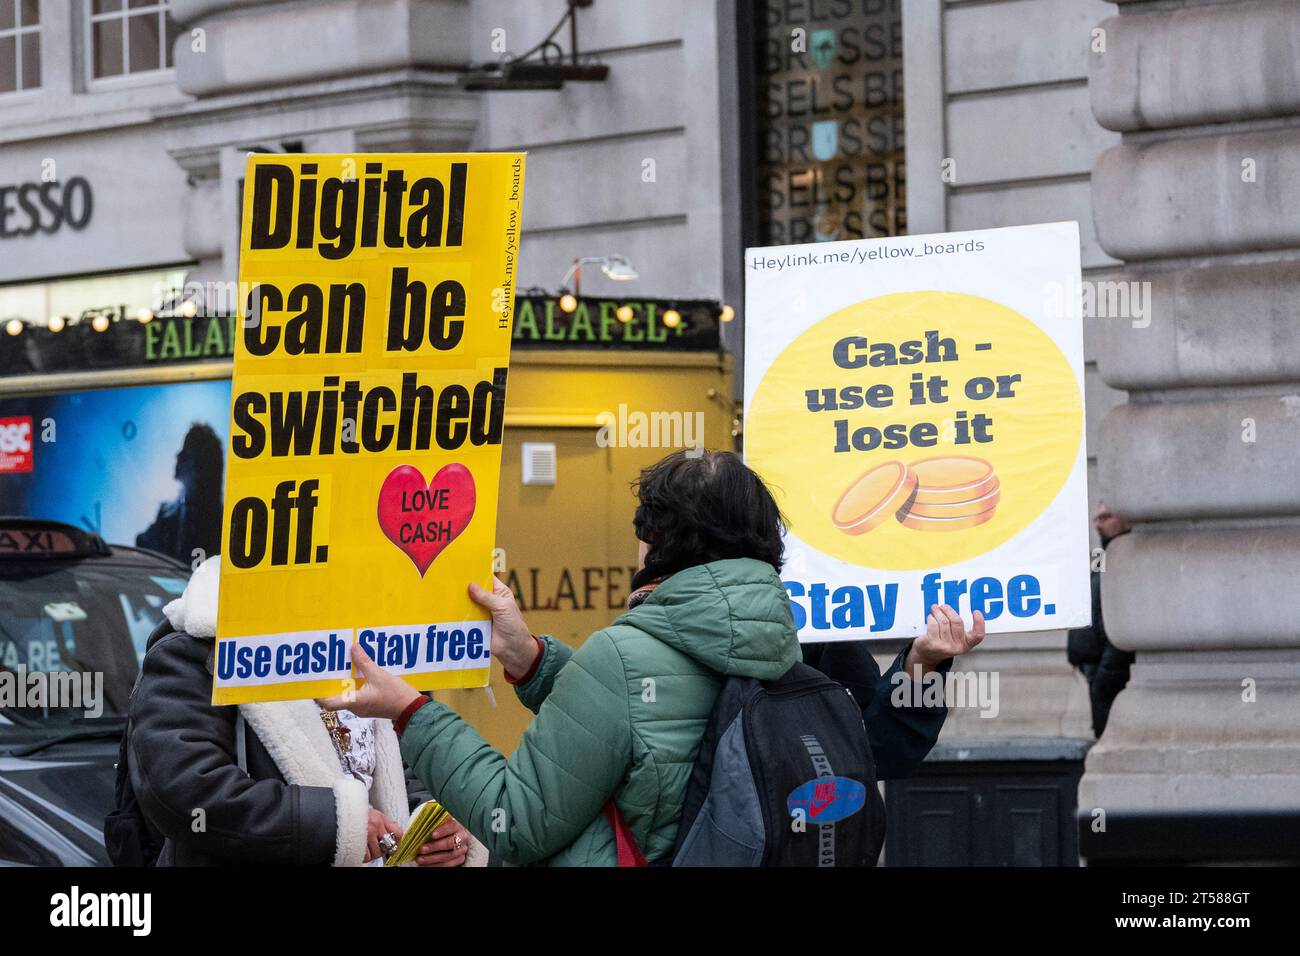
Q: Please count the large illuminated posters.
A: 1